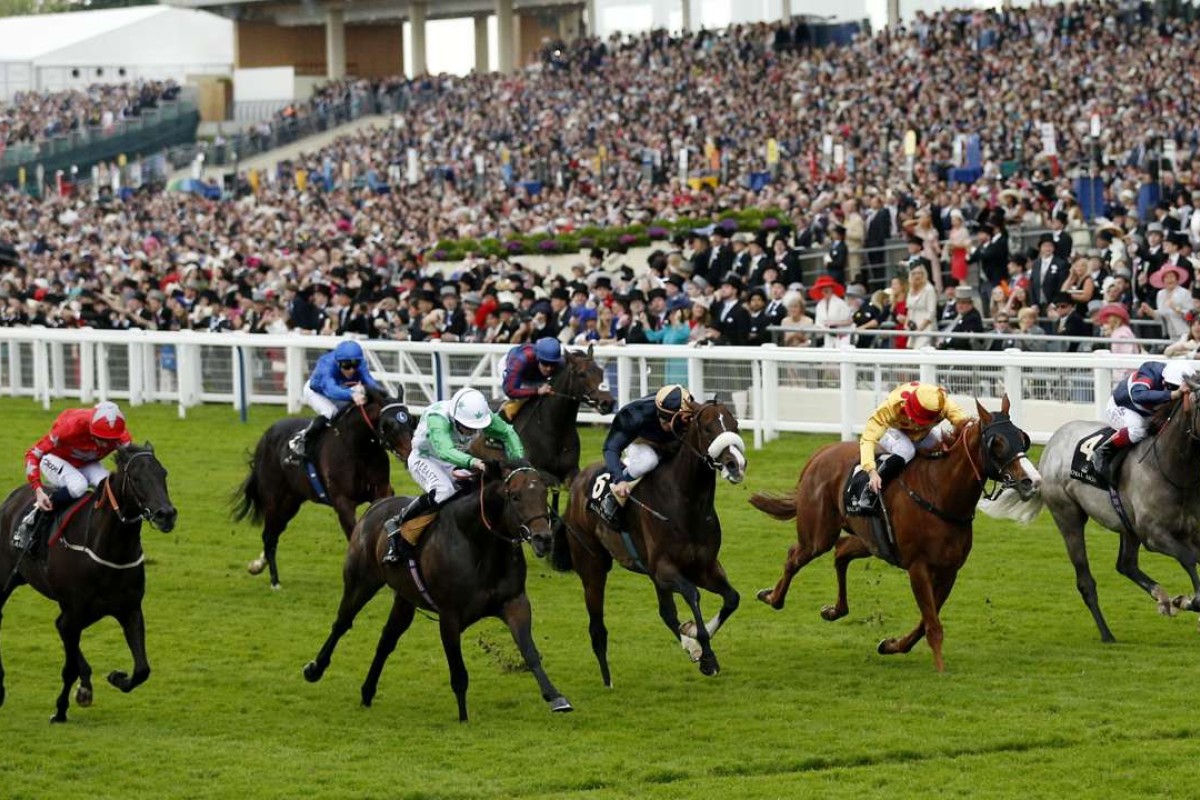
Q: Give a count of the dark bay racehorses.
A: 5